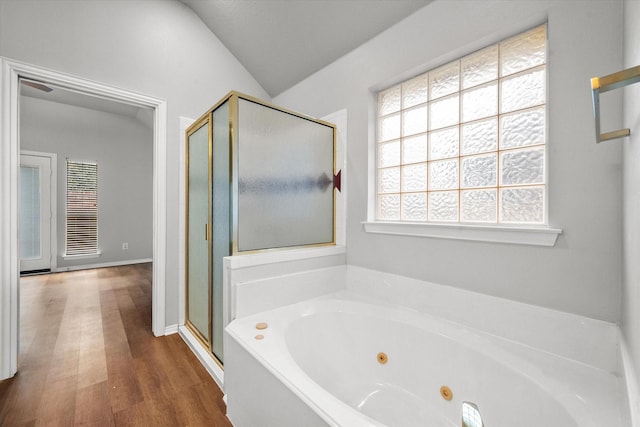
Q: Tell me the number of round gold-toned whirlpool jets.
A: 2